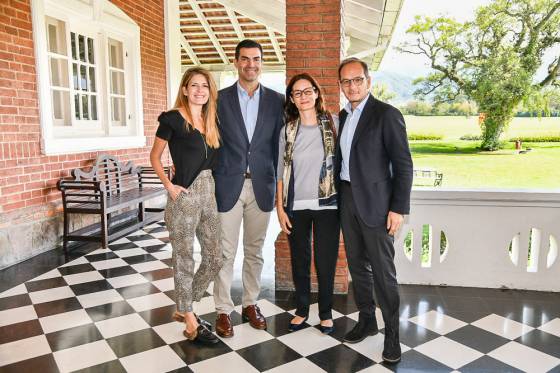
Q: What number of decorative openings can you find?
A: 6